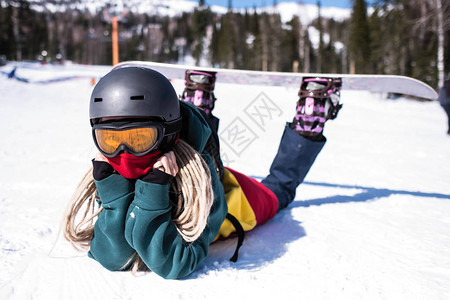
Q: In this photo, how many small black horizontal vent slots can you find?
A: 2